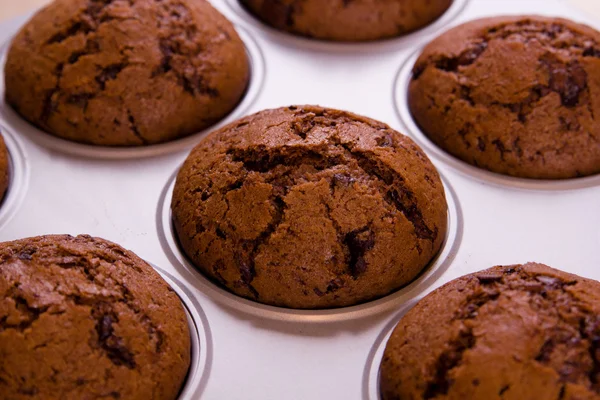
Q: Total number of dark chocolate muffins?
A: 7